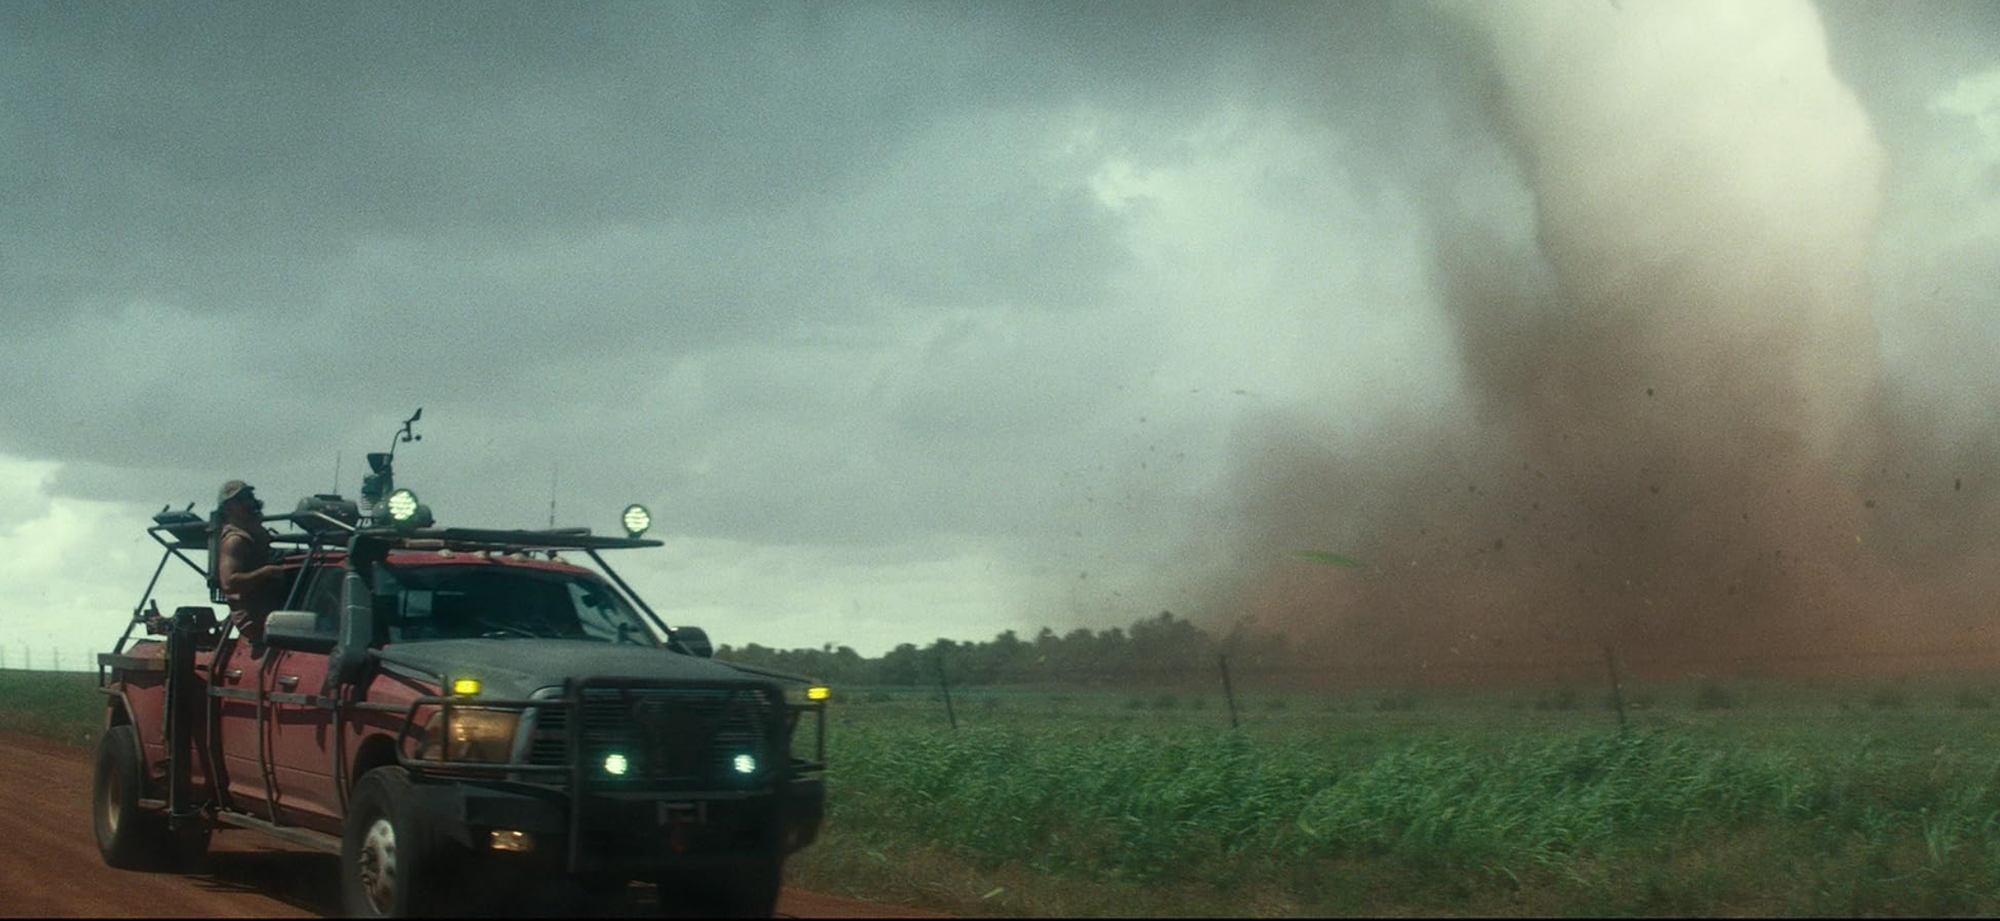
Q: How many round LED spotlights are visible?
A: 4